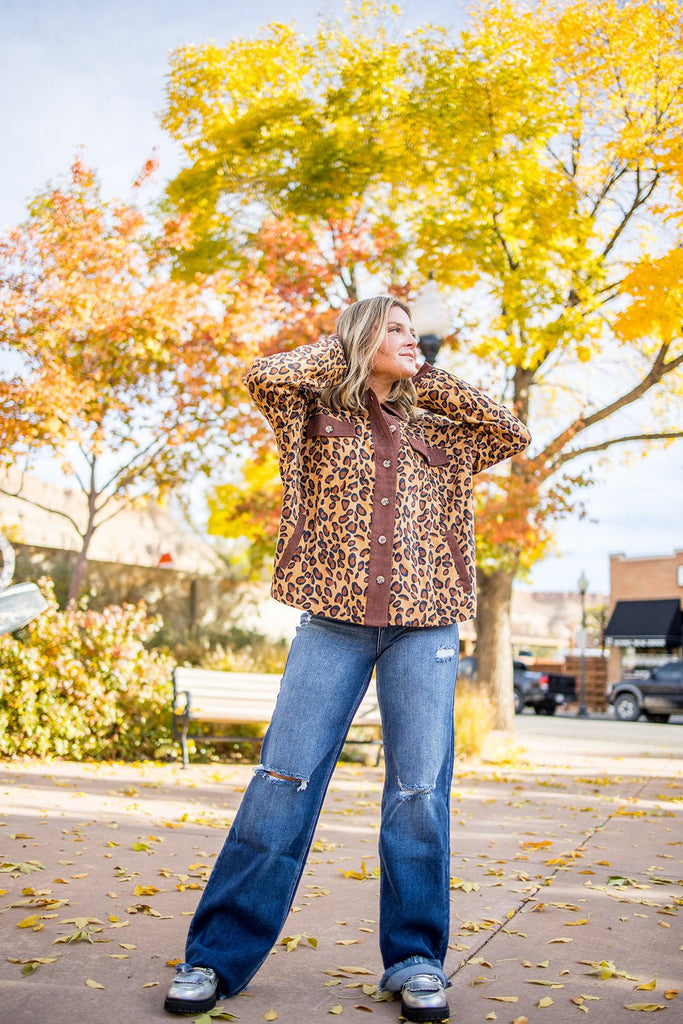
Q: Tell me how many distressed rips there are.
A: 3